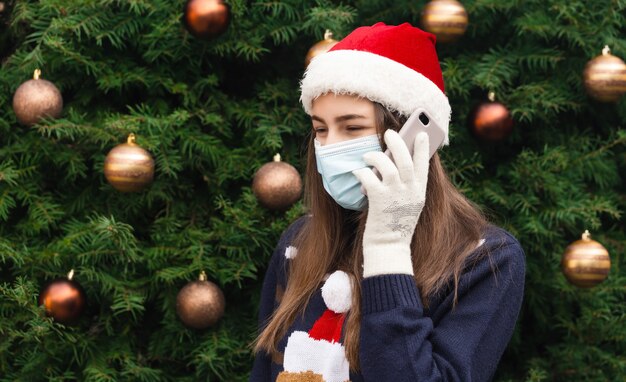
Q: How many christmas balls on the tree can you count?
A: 11